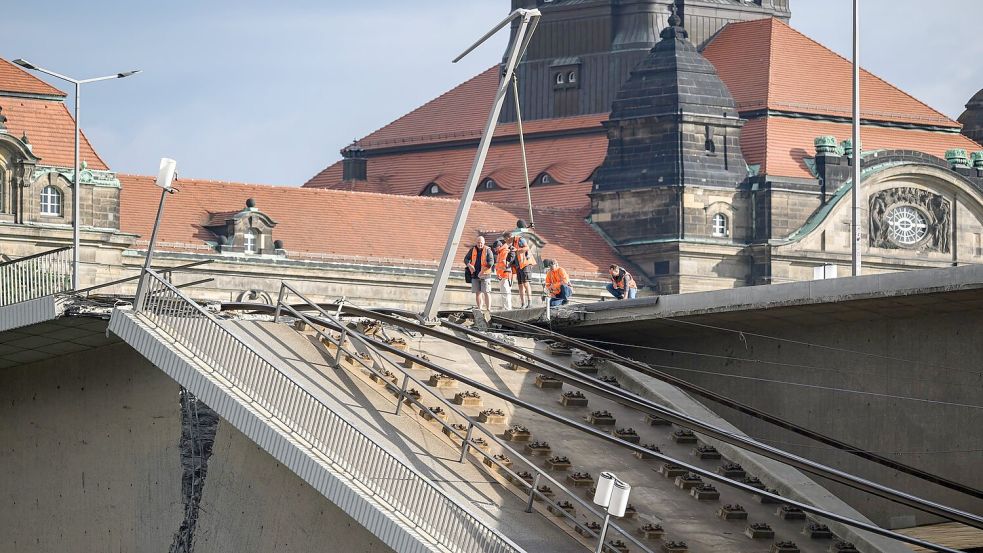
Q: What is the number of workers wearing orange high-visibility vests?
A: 5